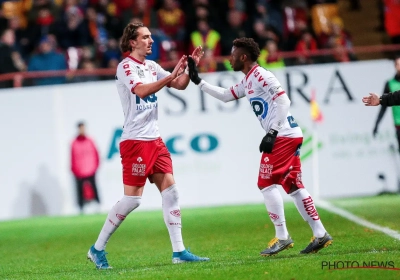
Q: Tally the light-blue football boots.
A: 2